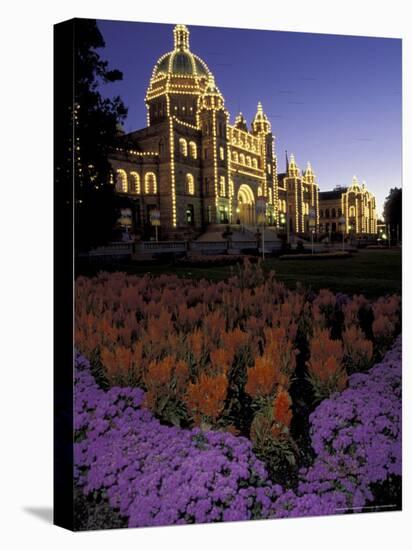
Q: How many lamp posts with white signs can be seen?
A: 5